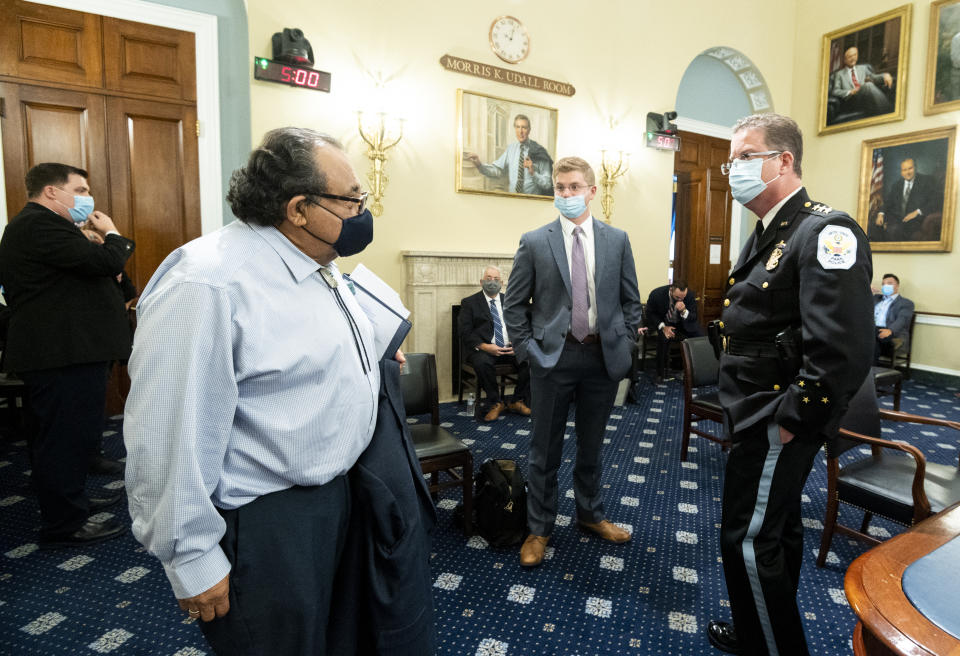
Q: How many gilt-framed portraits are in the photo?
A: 4